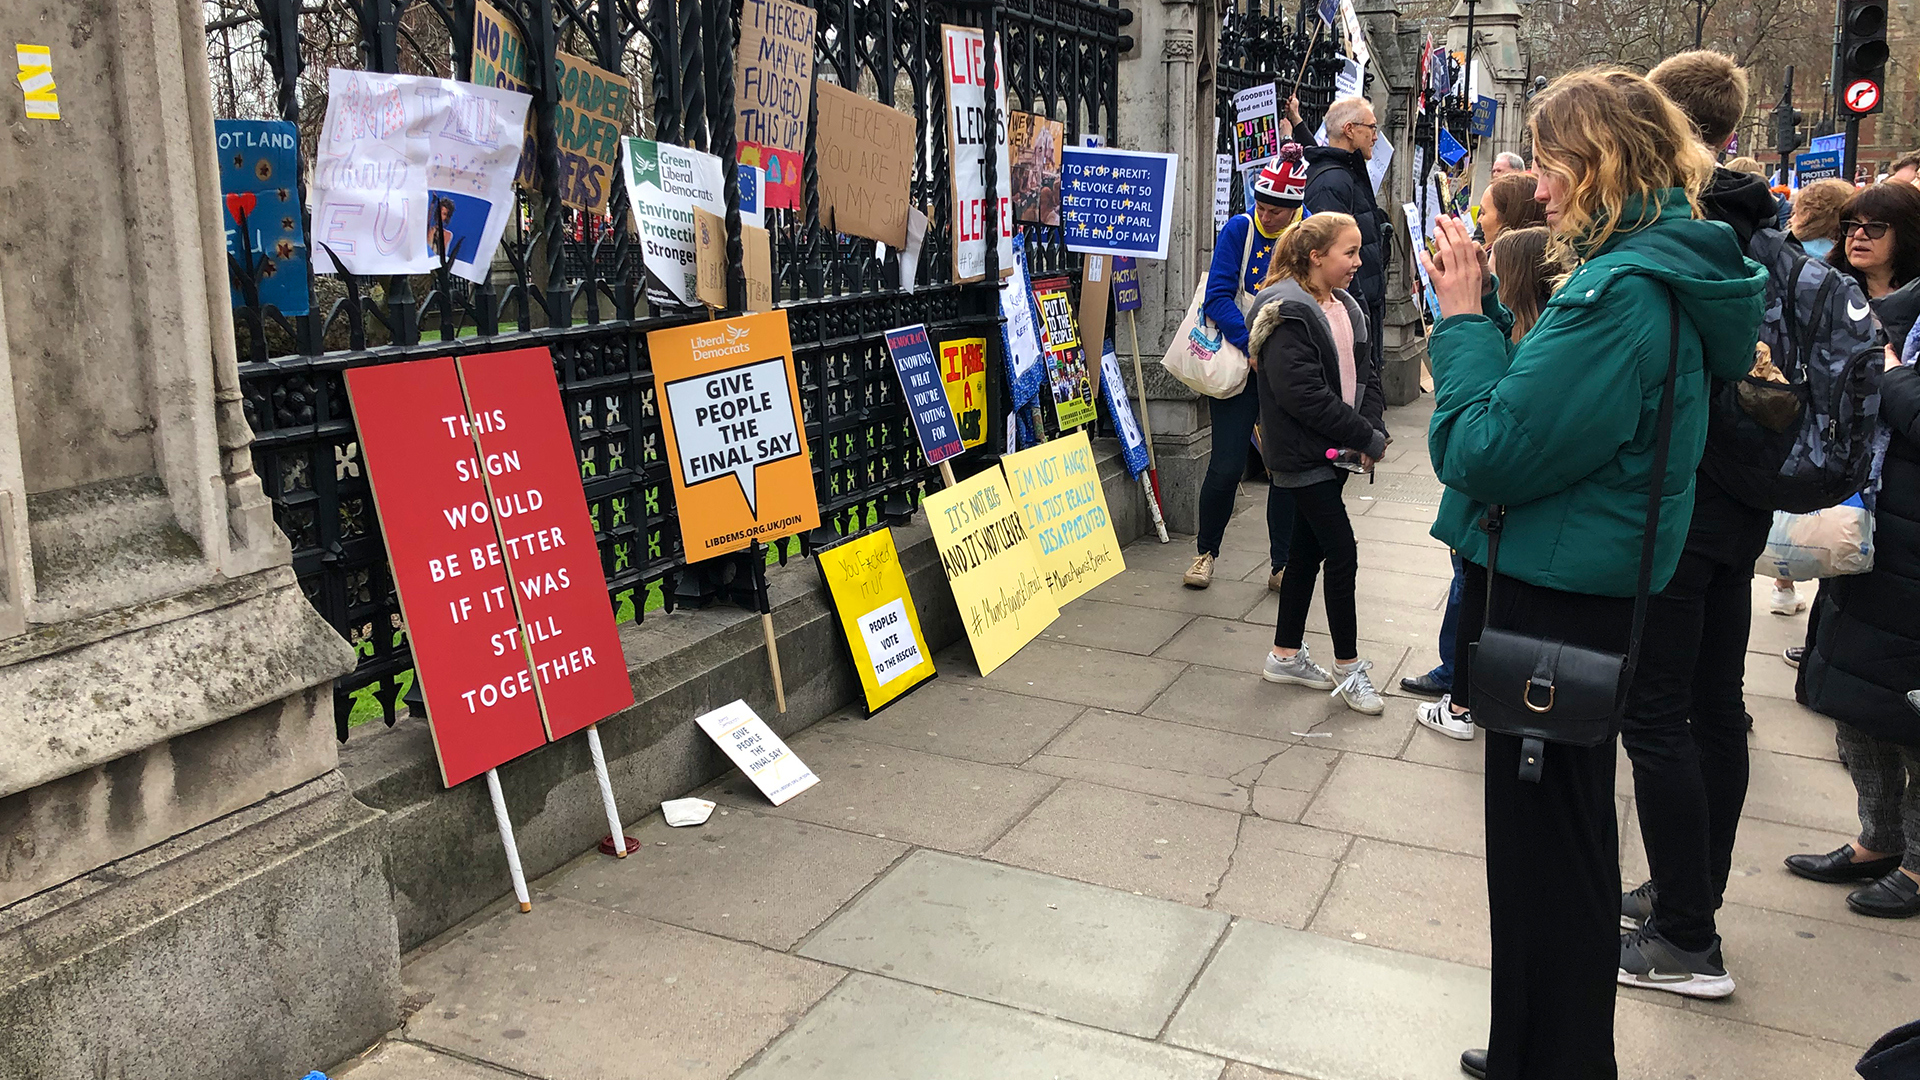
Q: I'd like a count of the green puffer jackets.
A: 1